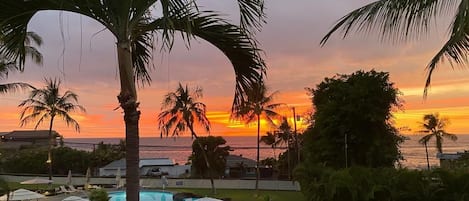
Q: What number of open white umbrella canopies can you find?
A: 4